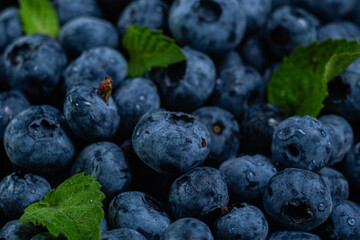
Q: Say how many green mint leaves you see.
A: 4